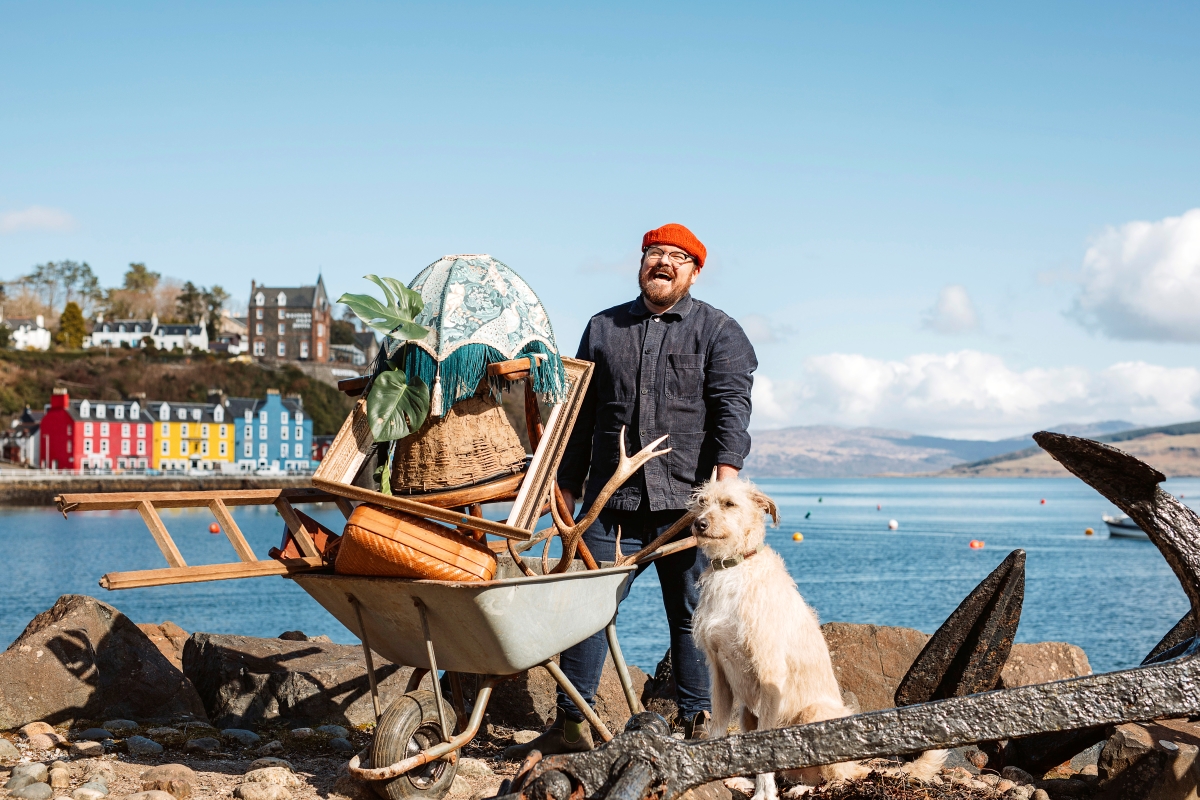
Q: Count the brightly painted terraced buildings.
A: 3